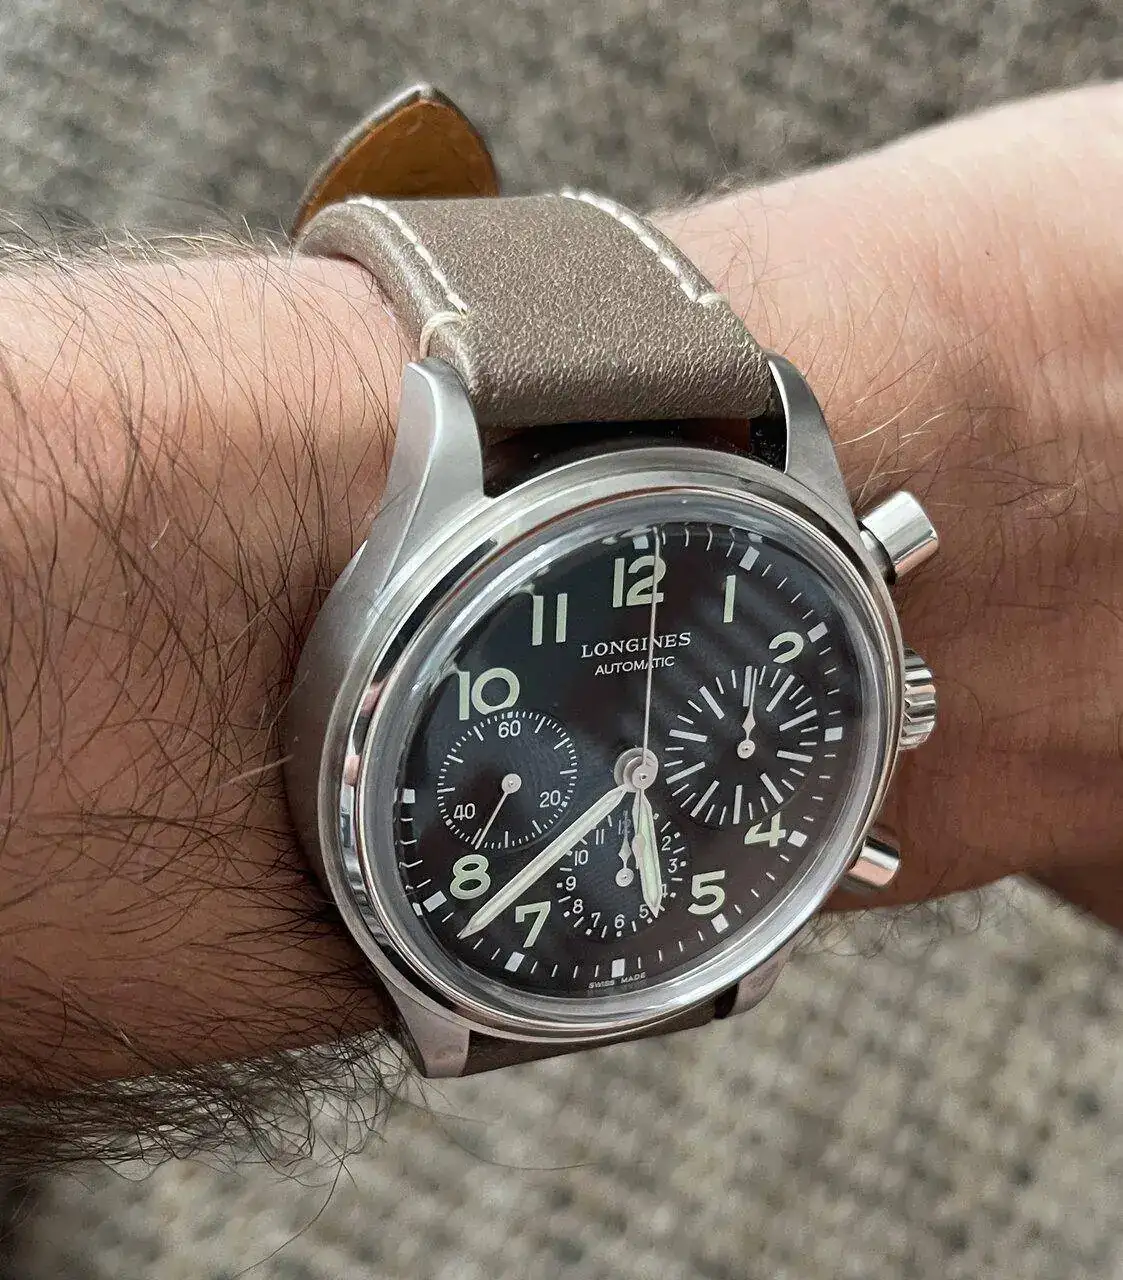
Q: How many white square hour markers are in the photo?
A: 10